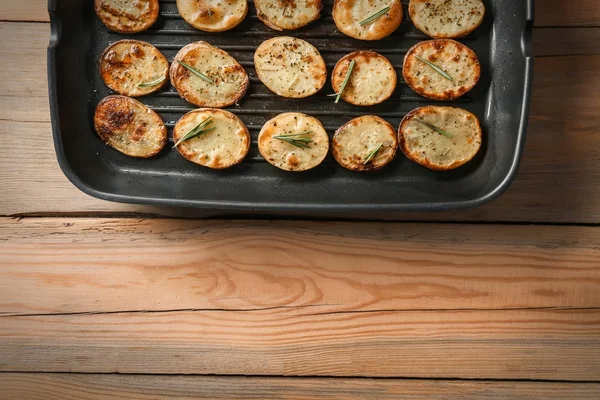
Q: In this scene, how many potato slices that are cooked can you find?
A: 15